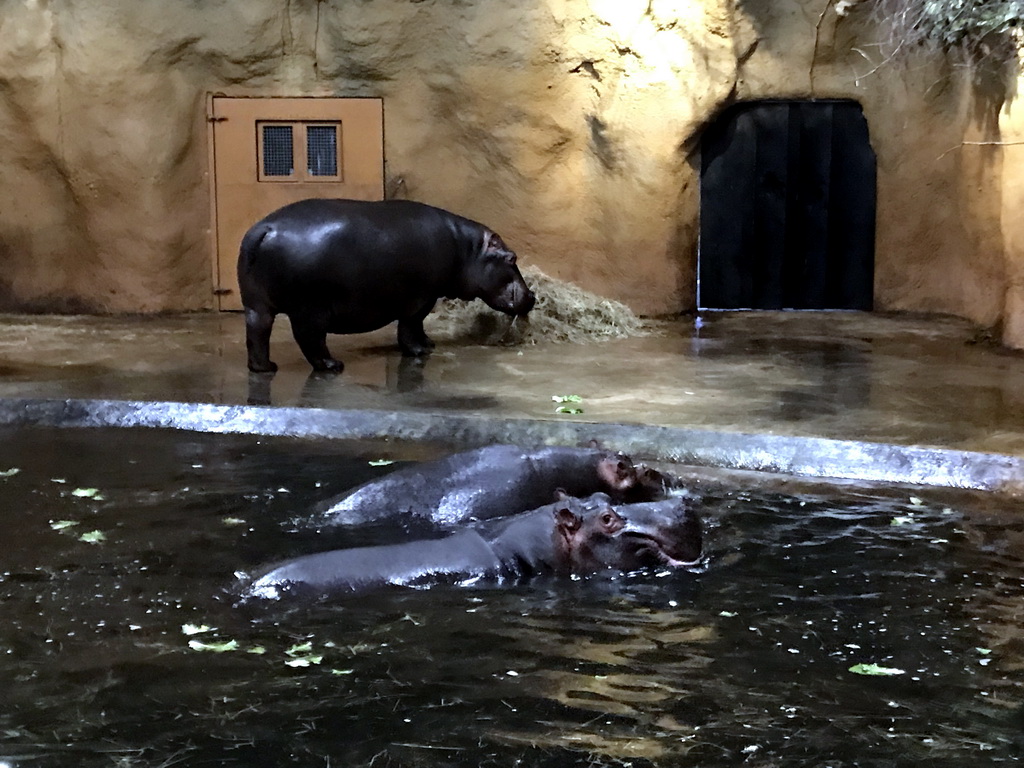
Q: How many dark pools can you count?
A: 1